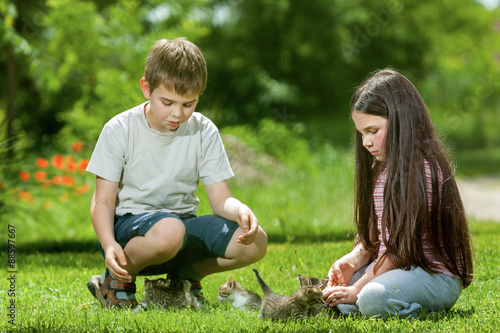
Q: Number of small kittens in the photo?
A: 4